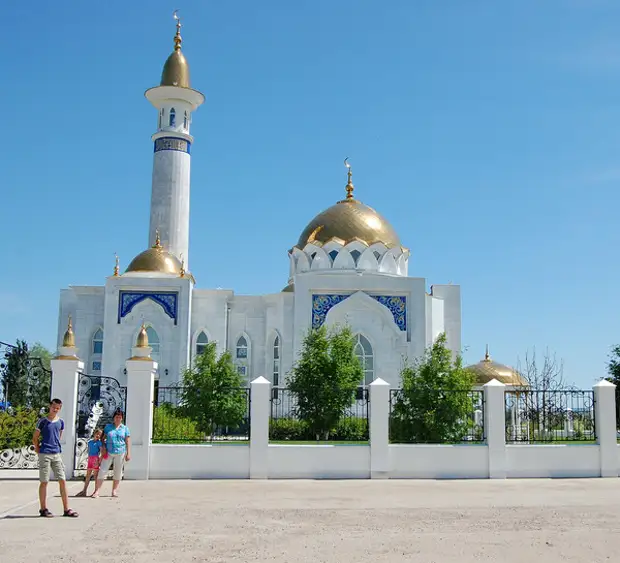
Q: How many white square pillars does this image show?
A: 6